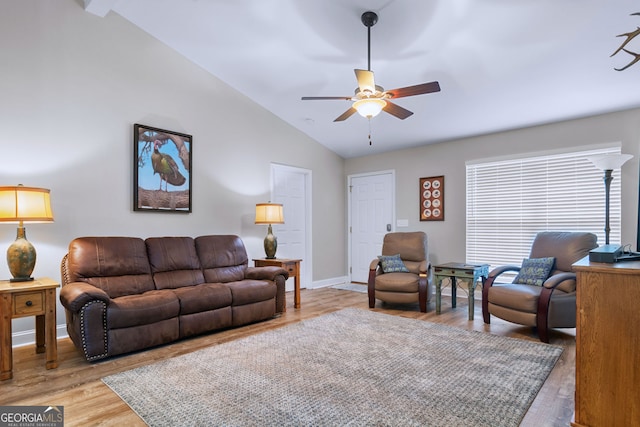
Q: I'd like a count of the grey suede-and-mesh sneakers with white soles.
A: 0